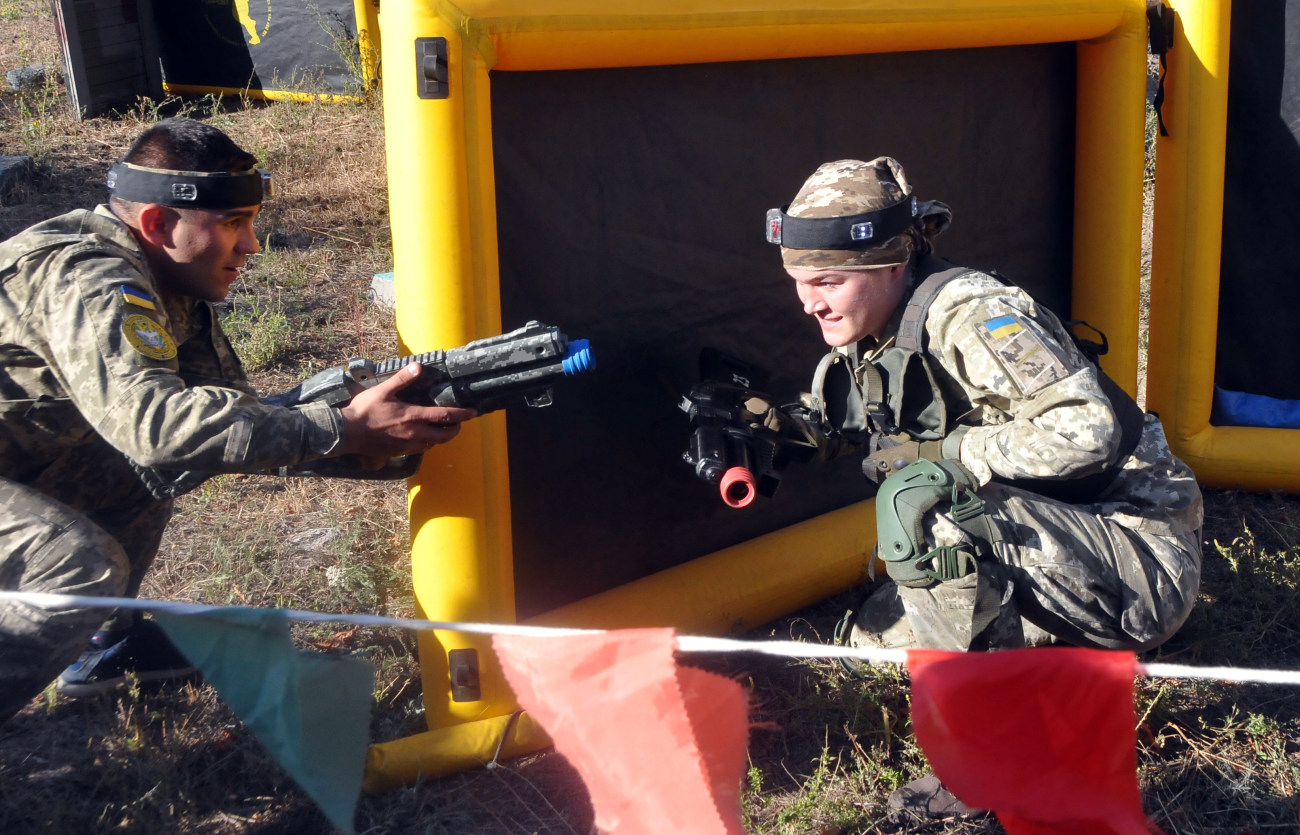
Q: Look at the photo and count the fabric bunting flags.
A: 3